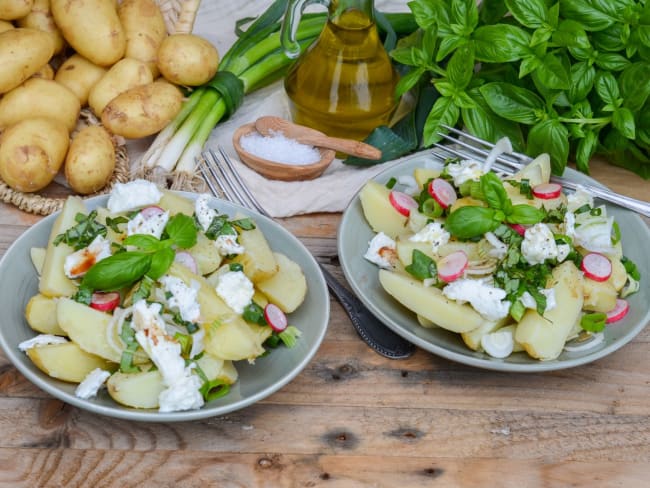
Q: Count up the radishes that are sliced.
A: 11